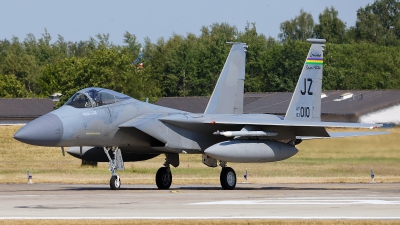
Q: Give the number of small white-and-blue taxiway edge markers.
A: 3